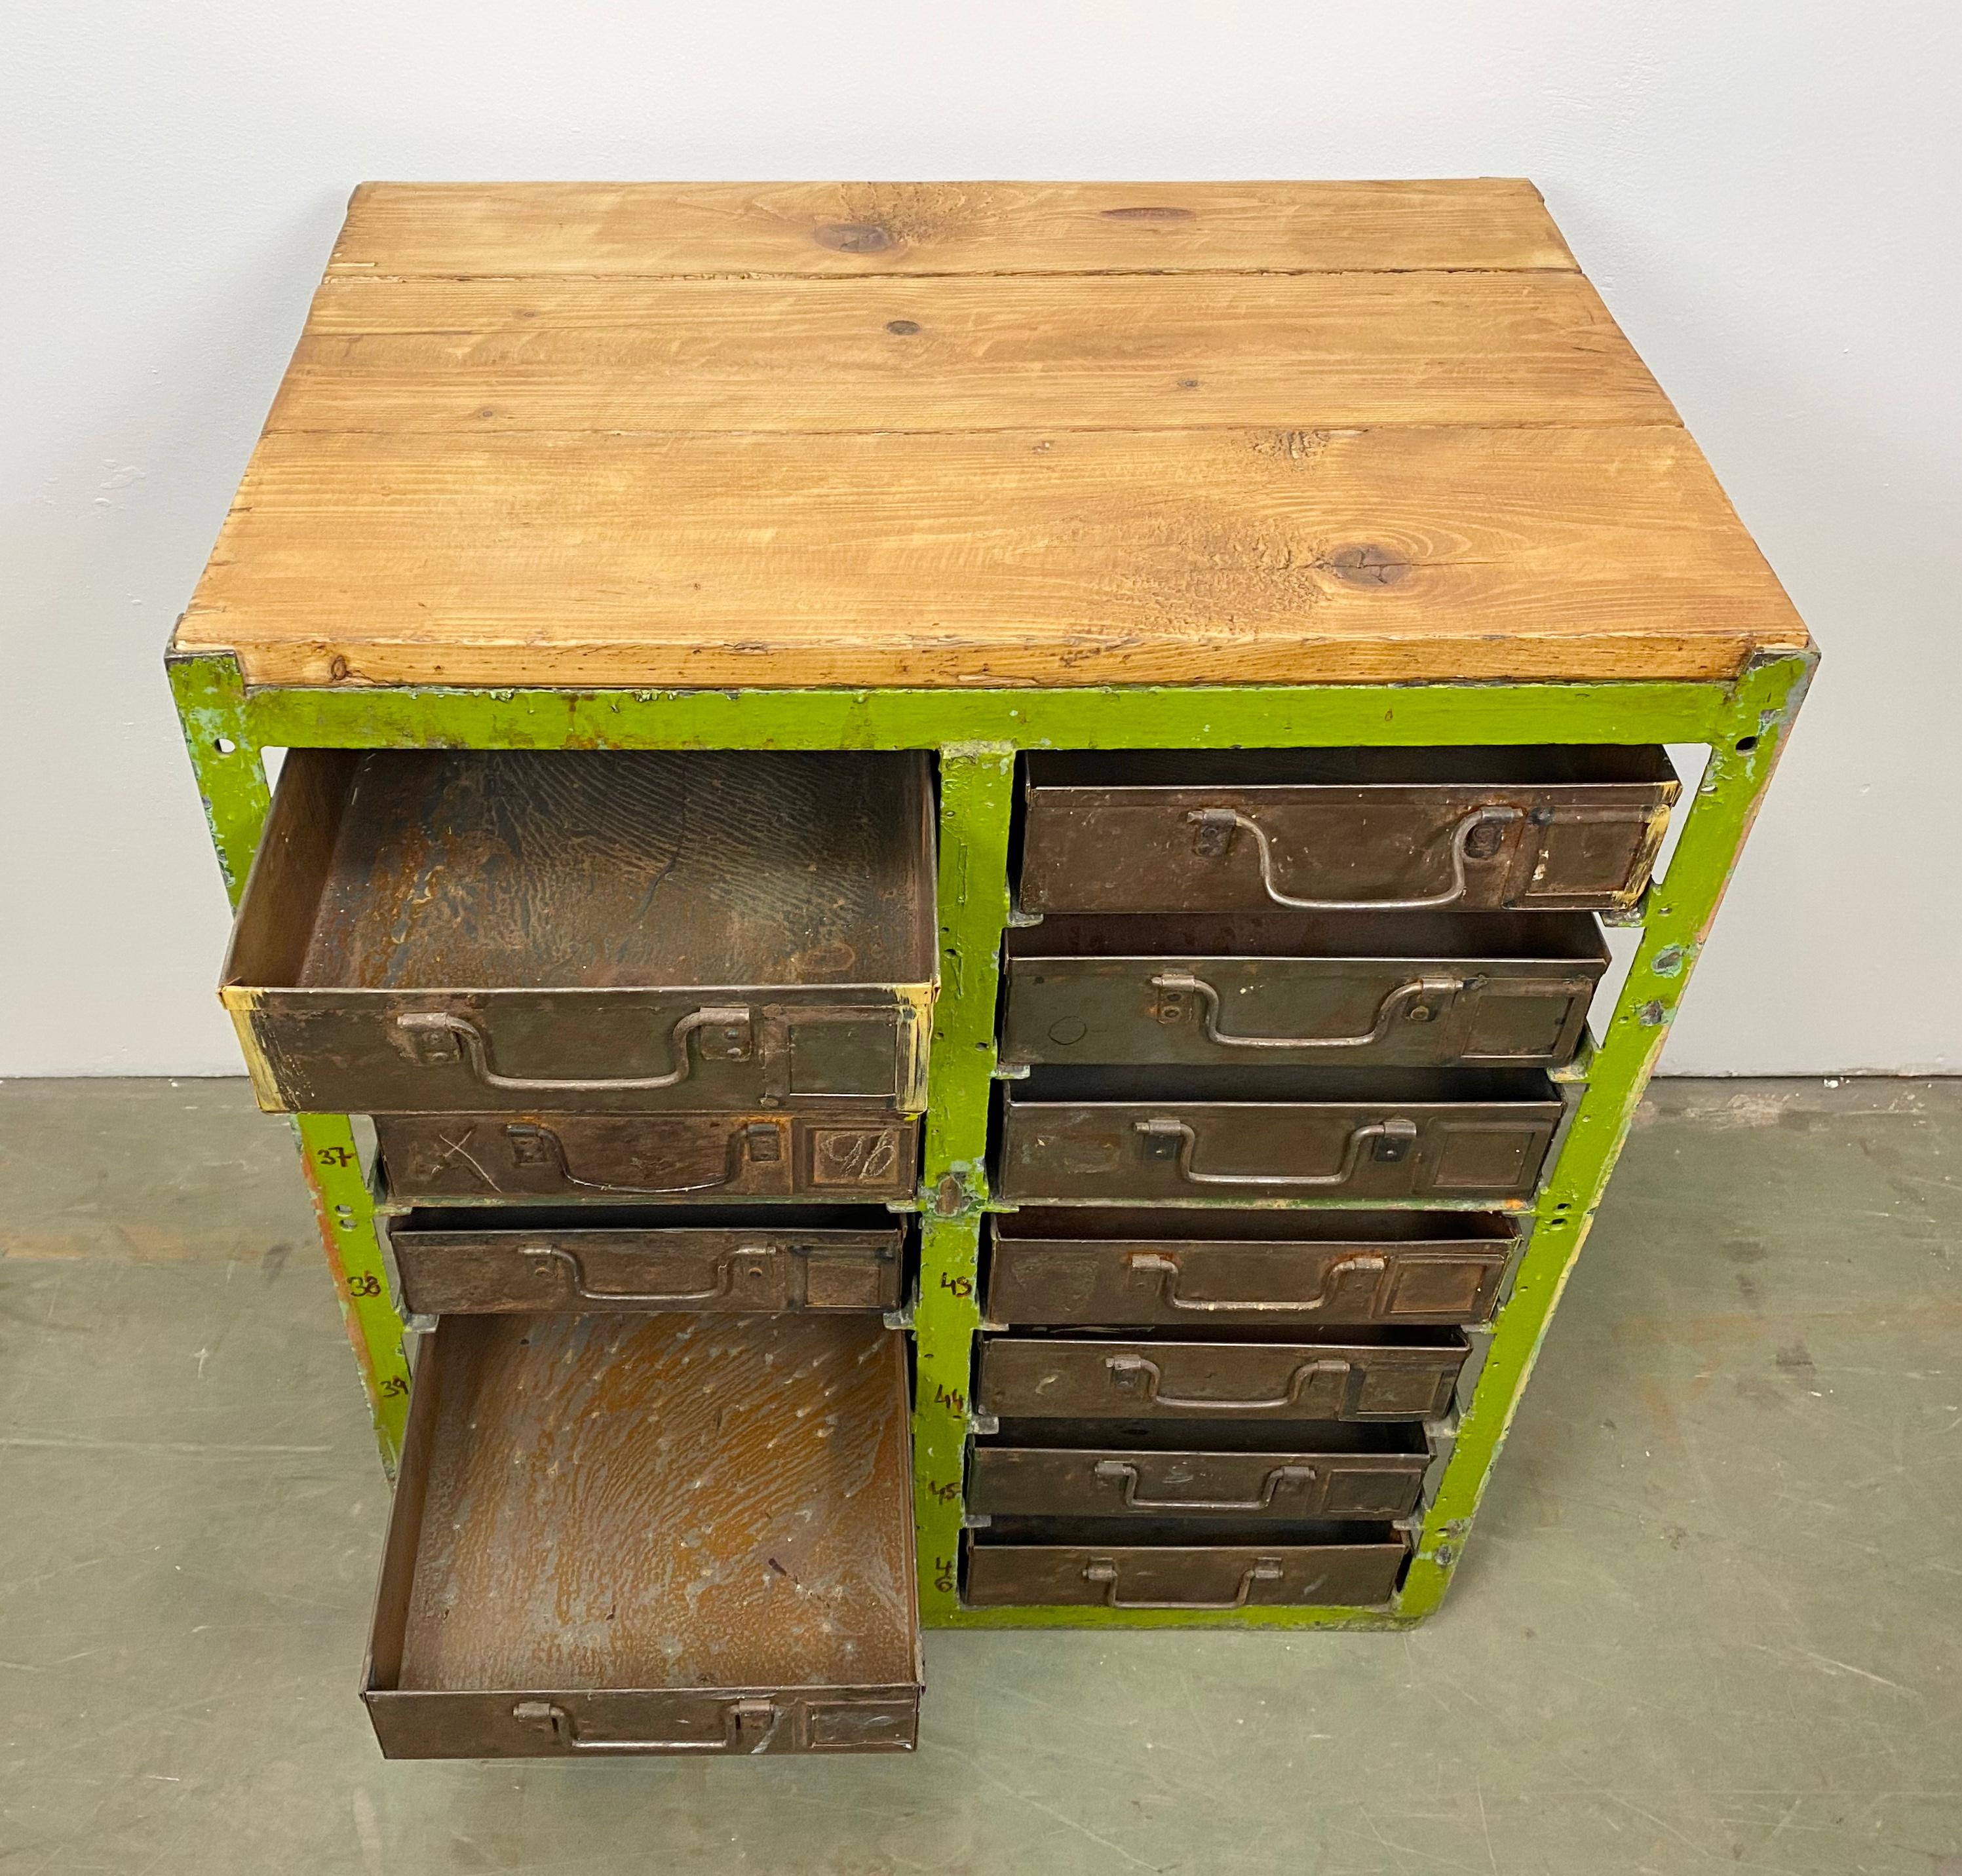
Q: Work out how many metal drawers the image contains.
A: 11